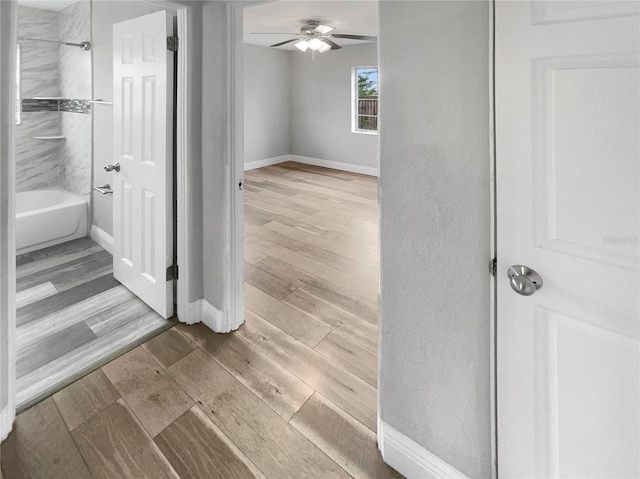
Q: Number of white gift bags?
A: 0